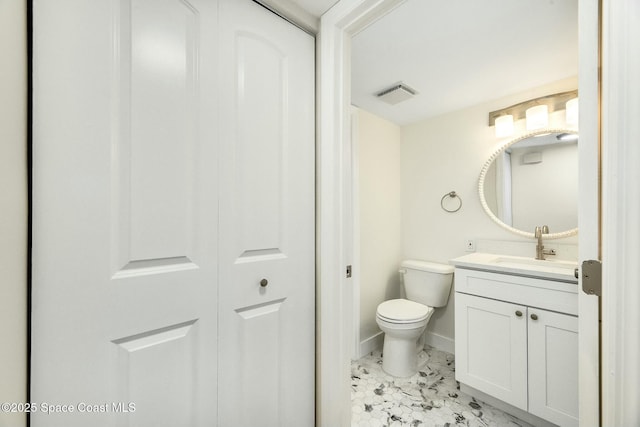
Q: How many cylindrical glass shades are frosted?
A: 3